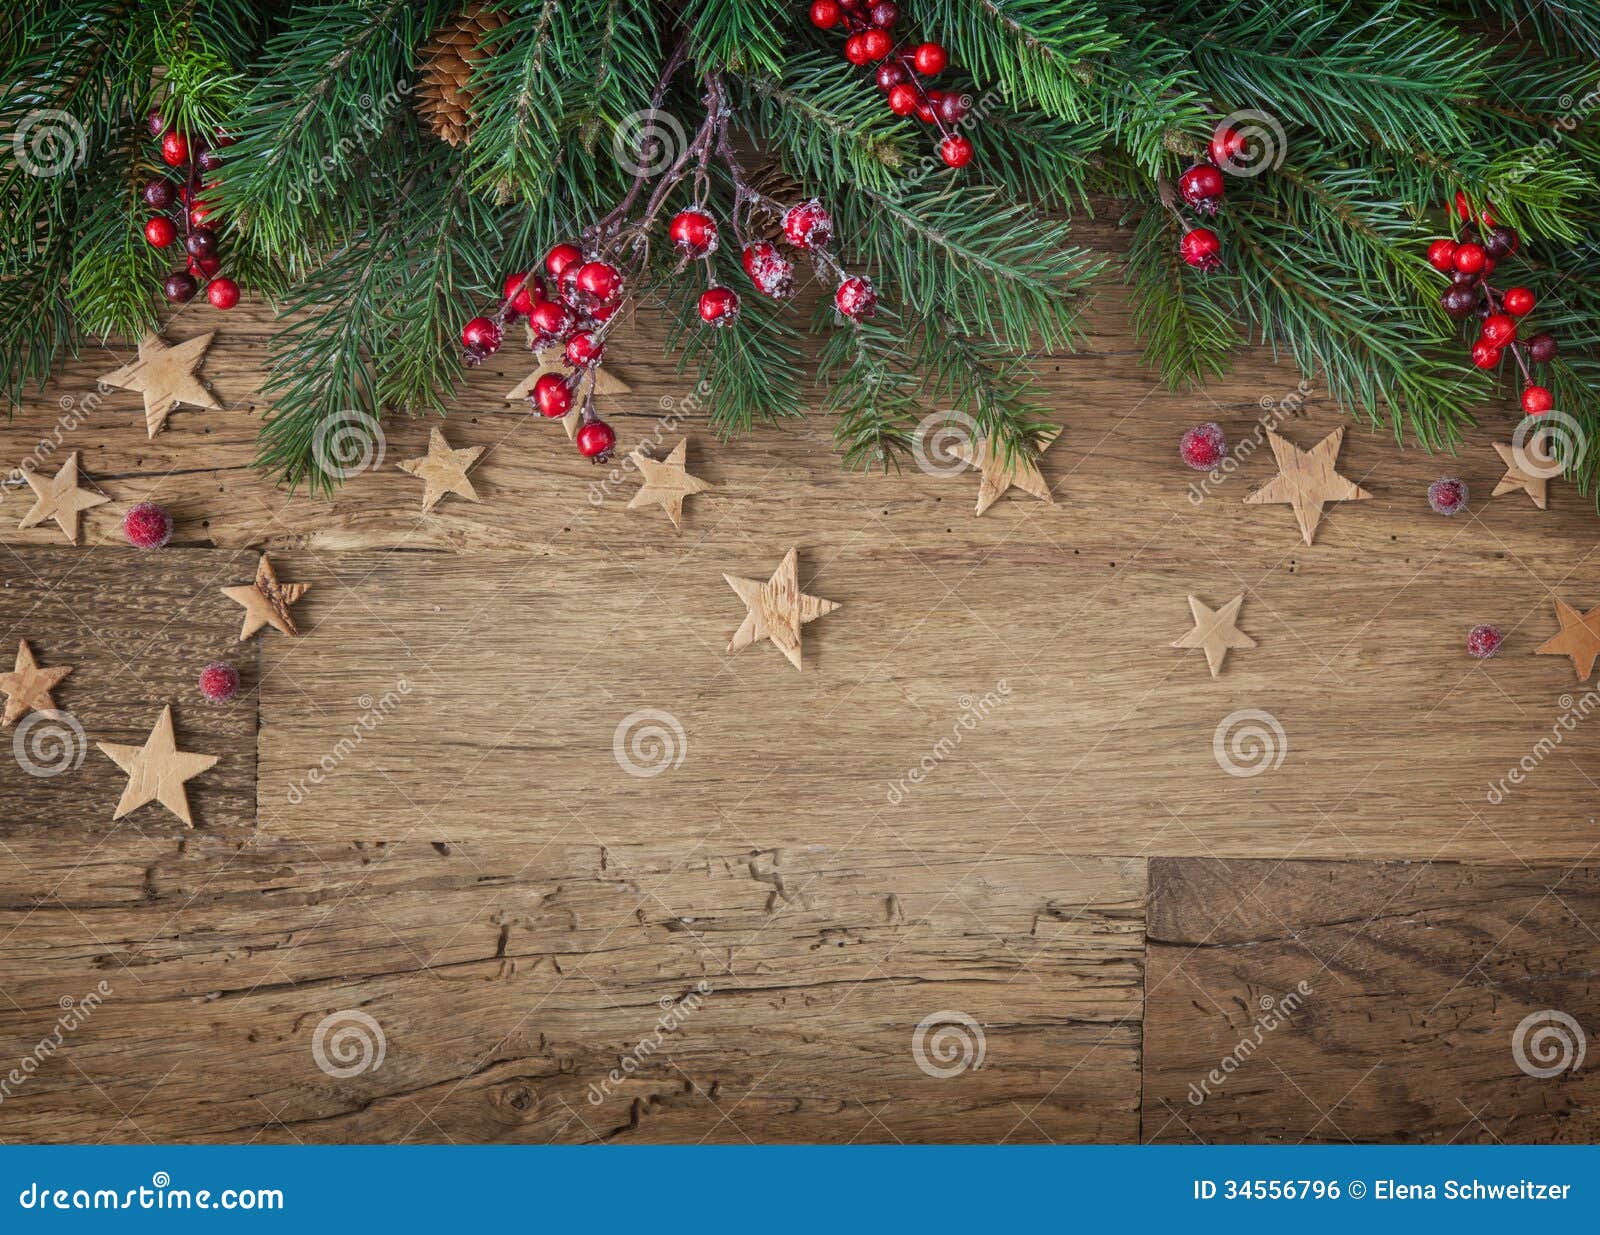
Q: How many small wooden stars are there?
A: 14